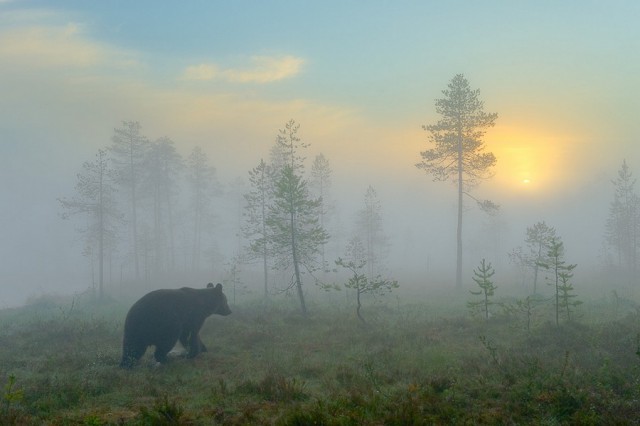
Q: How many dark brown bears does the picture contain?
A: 1